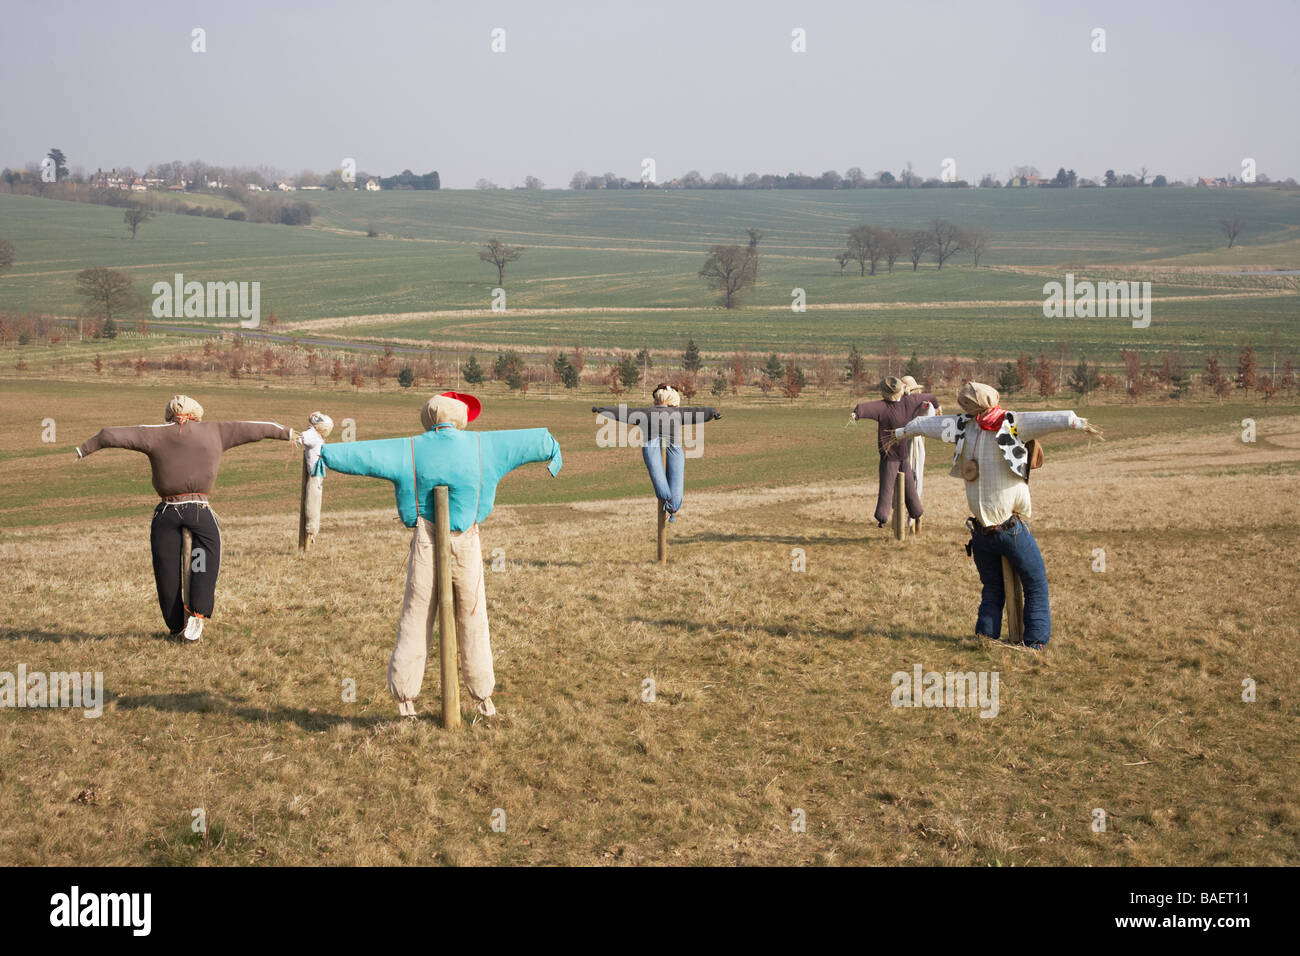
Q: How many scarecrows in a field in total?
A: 7